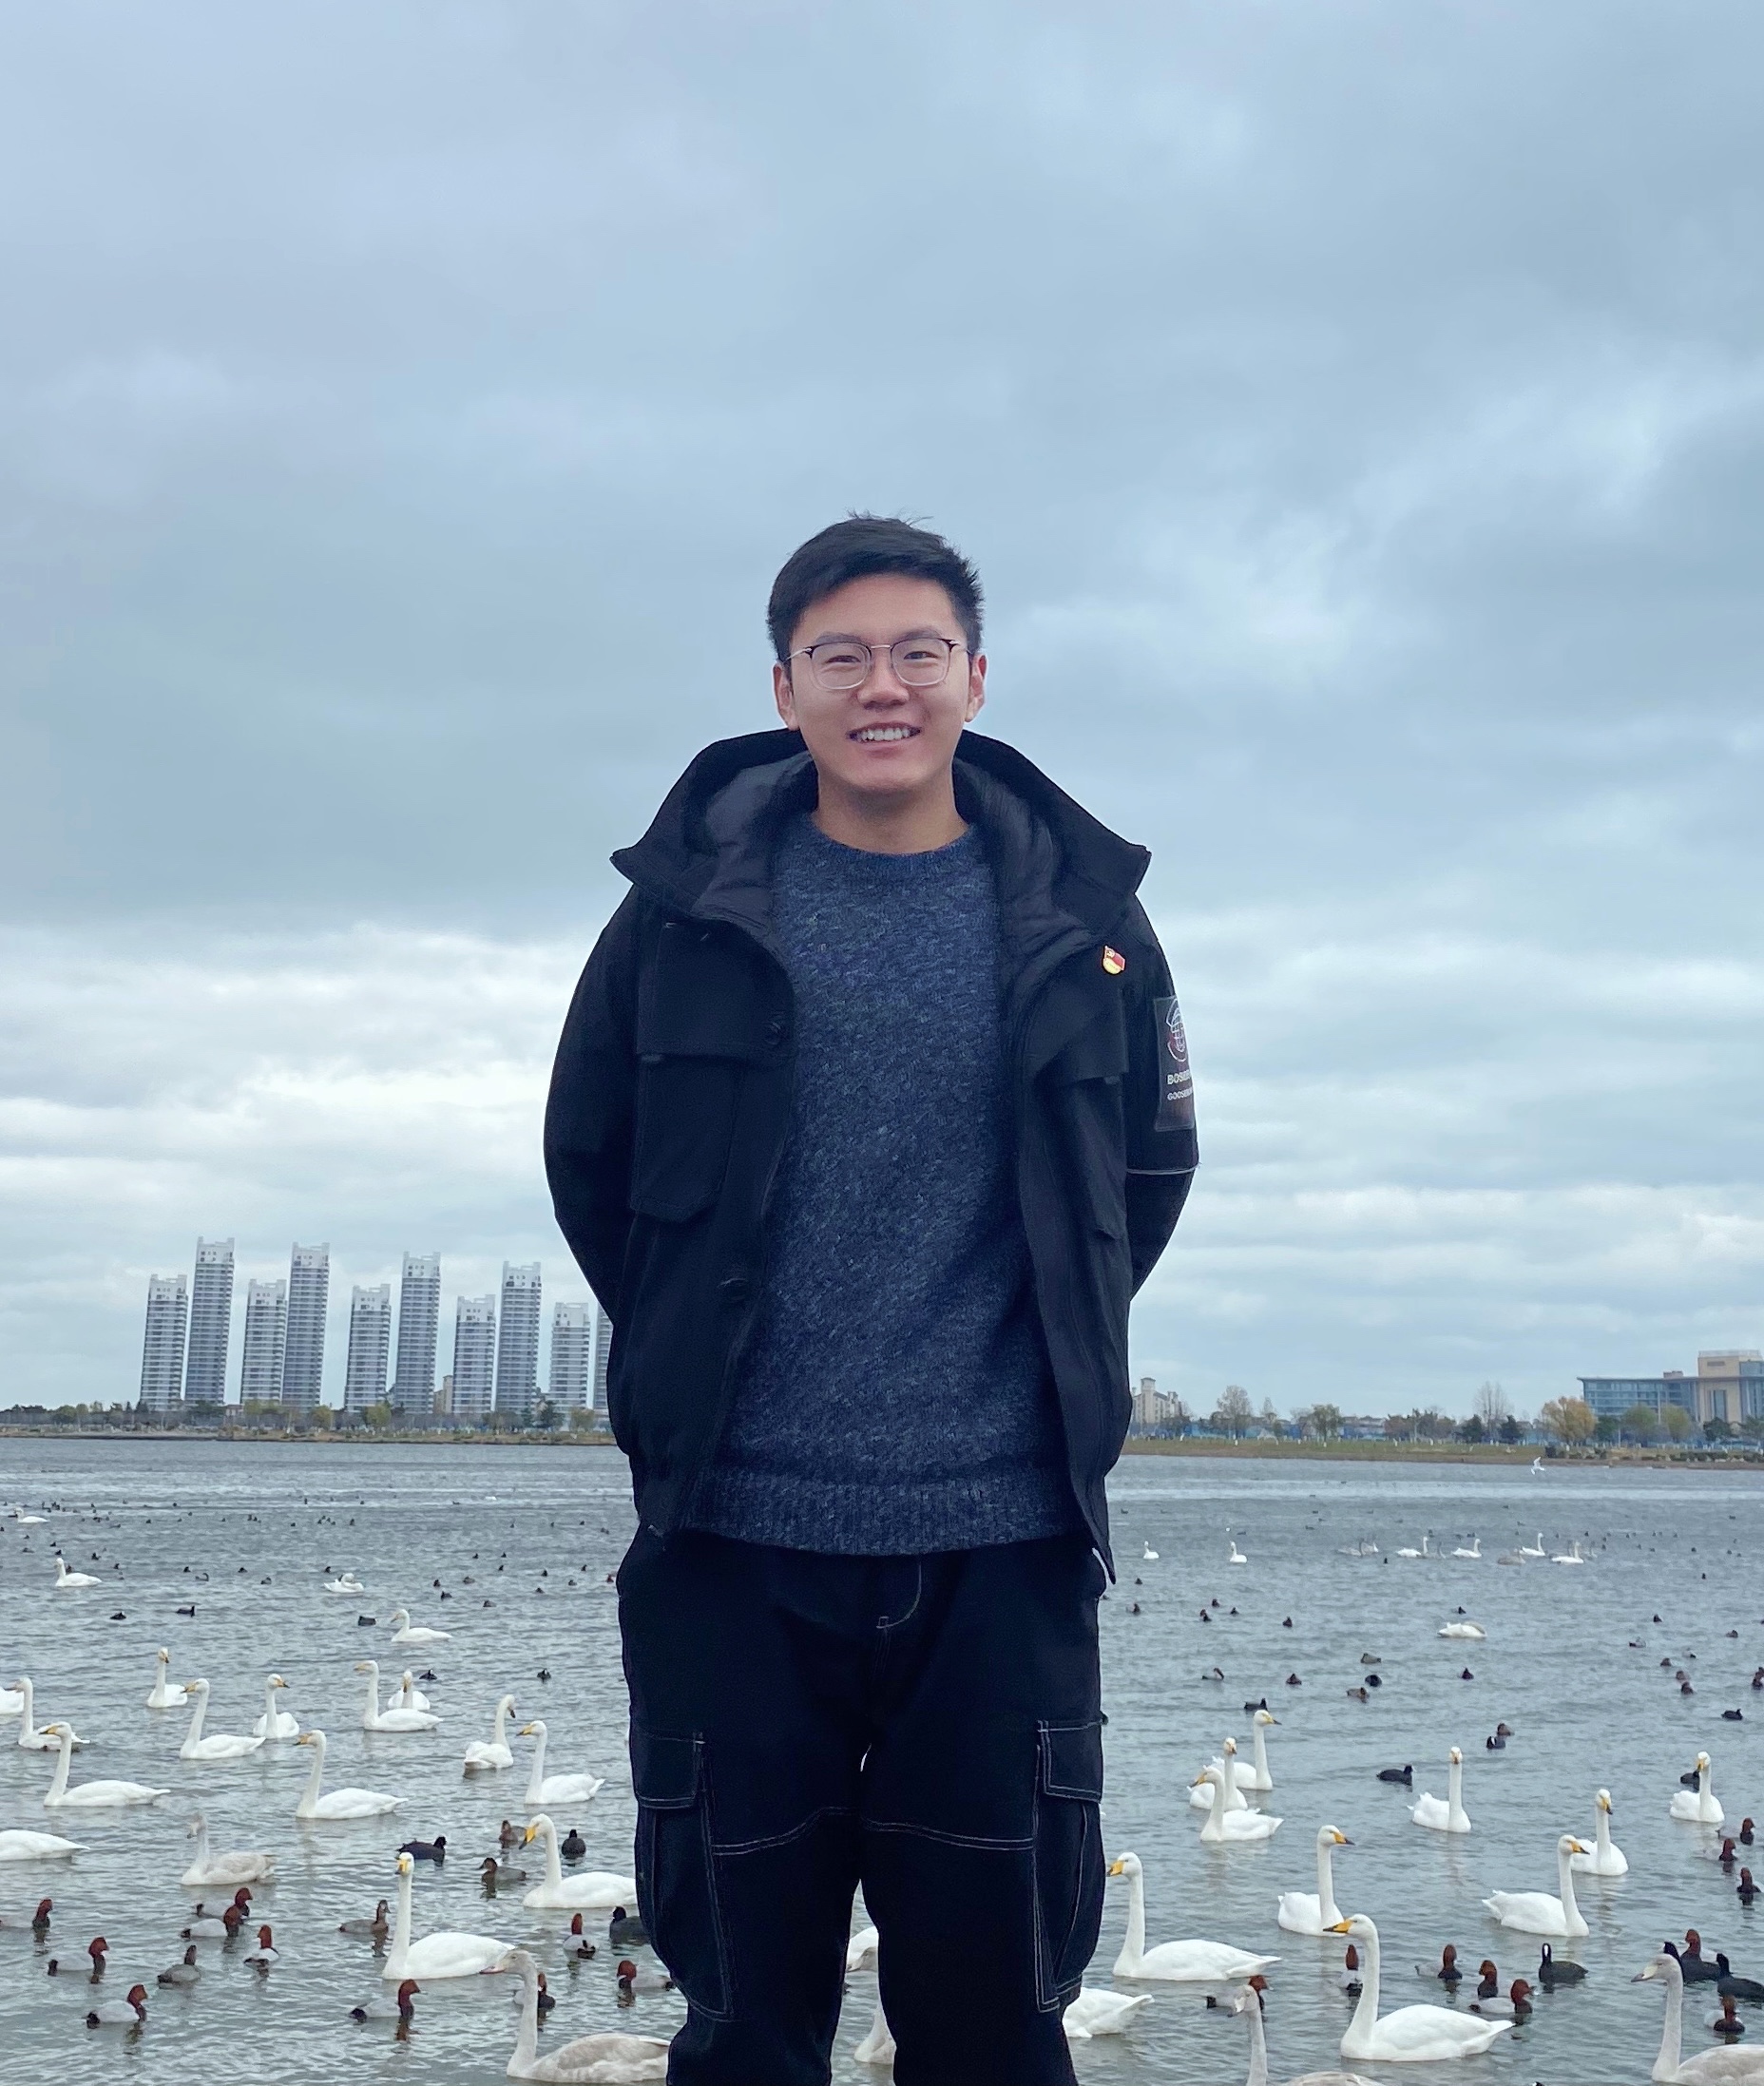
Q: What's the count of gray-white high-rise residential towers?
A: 10